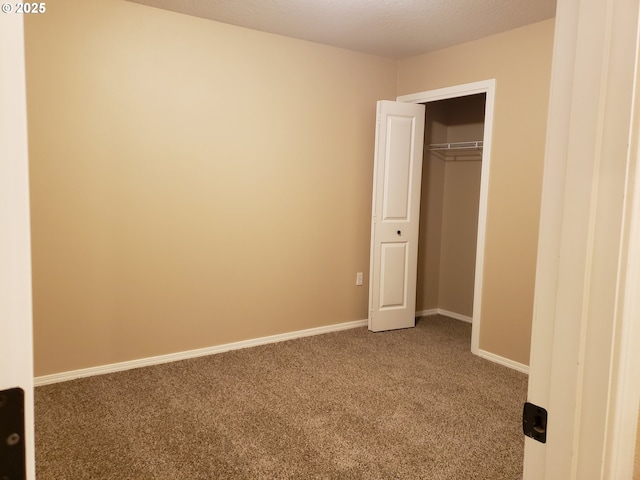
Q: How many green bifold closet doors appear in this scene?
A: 0